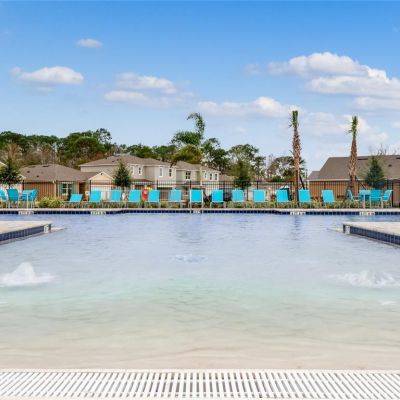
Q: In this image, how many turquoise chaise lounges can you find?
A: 13